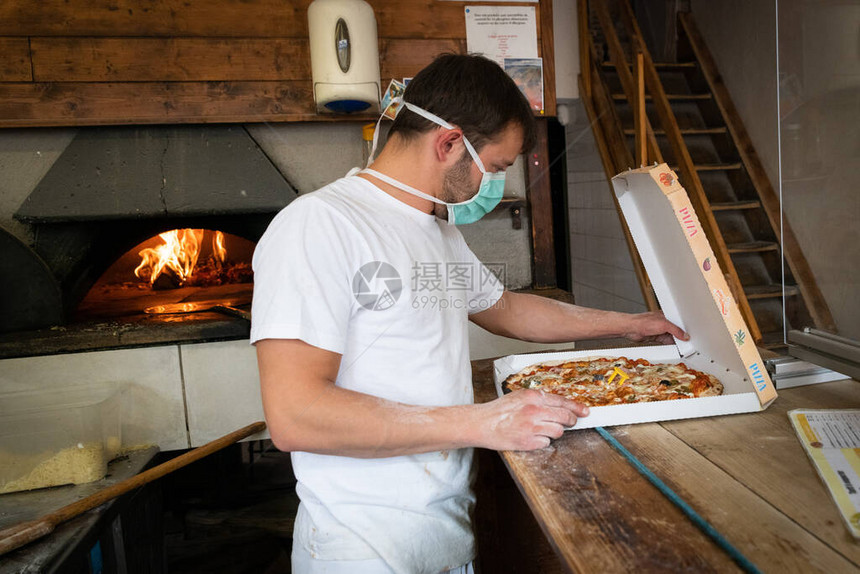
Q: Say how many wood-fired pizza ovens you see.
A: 1